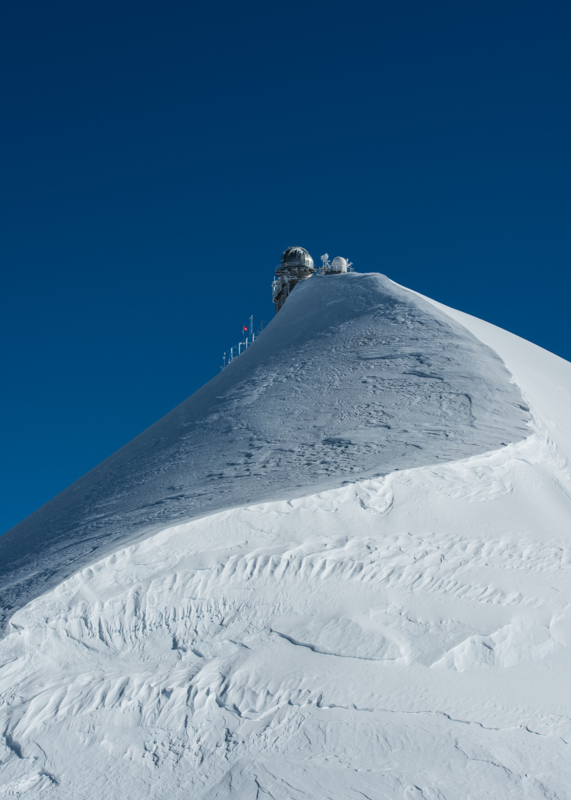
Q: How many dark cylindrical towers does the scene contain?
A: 1